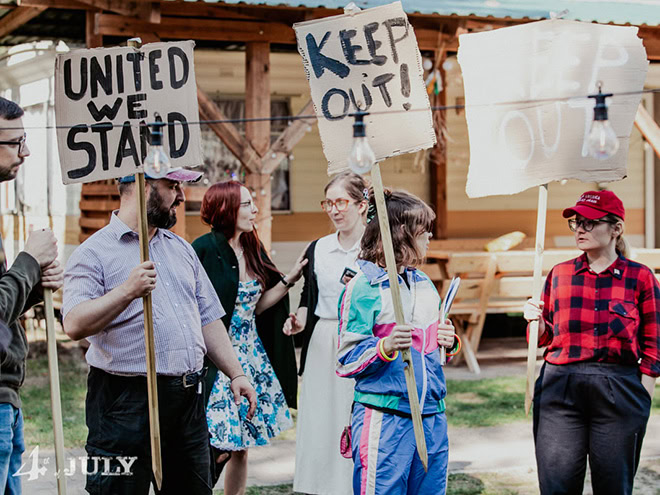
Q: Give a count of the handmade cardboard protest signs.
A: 3